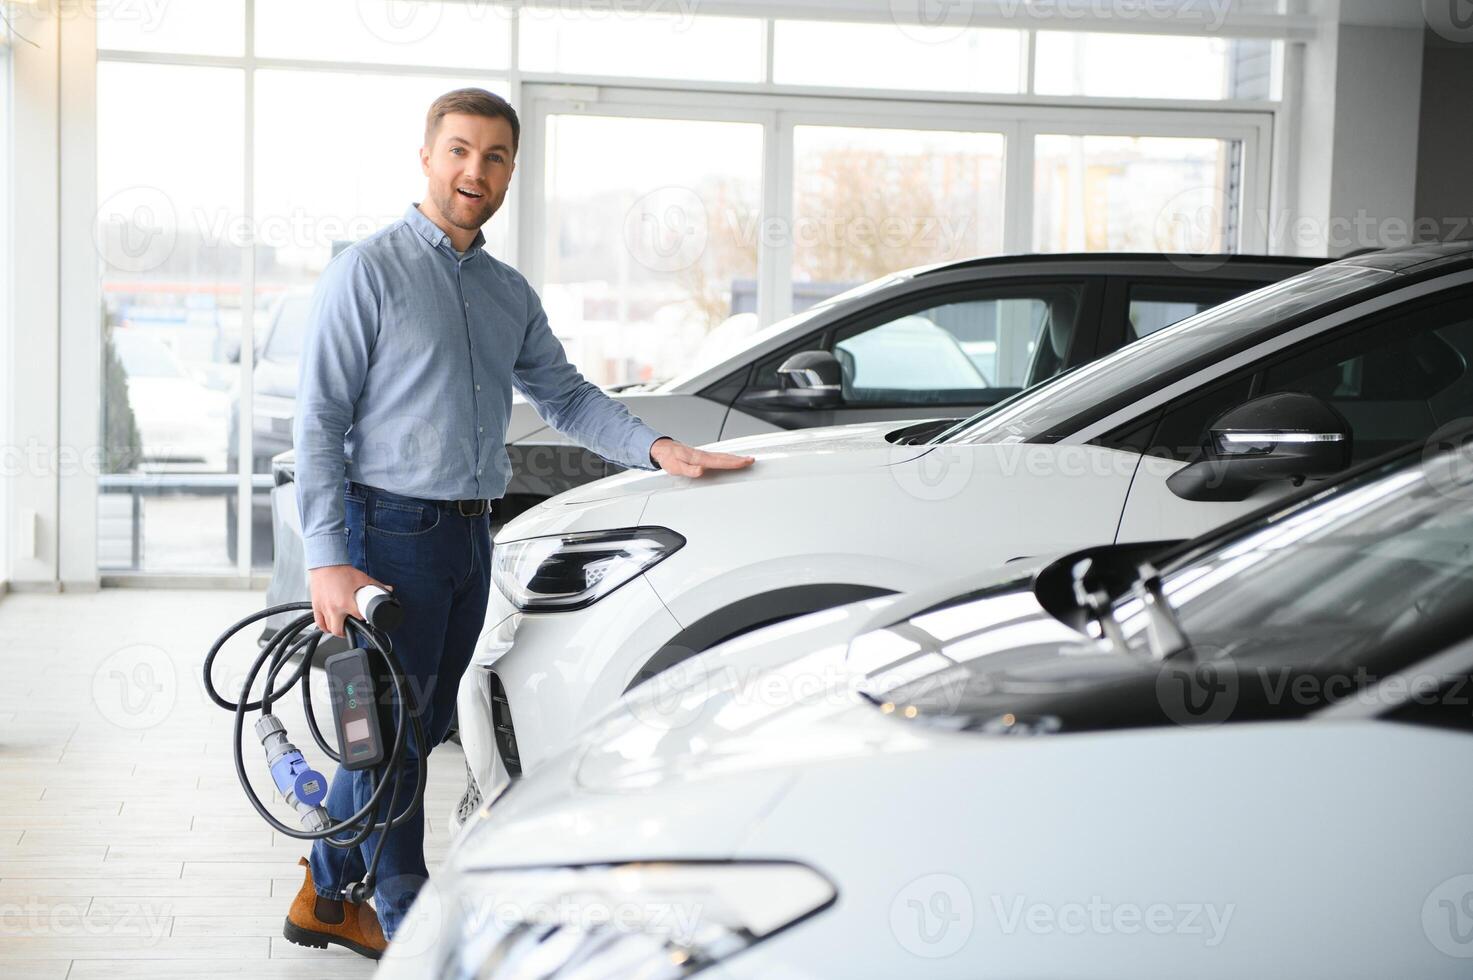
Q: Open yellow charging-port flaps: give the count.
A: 0